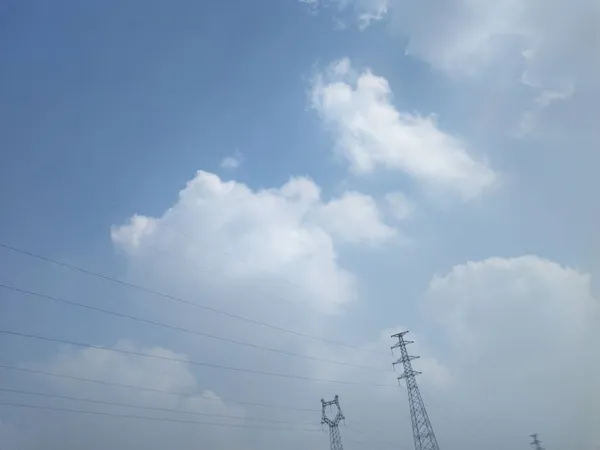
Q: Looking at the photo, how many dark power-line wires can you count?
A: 6